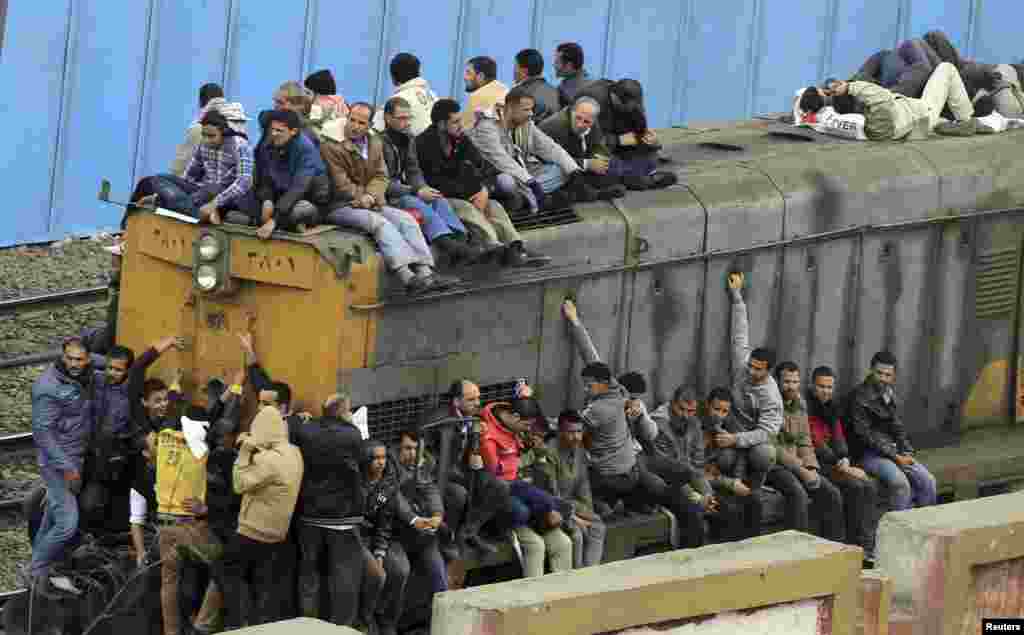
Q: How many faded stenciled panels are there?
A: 2